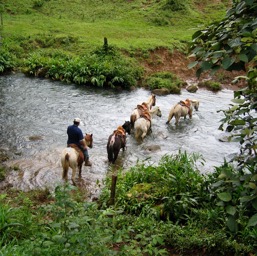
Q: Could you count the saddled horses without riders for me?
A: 4